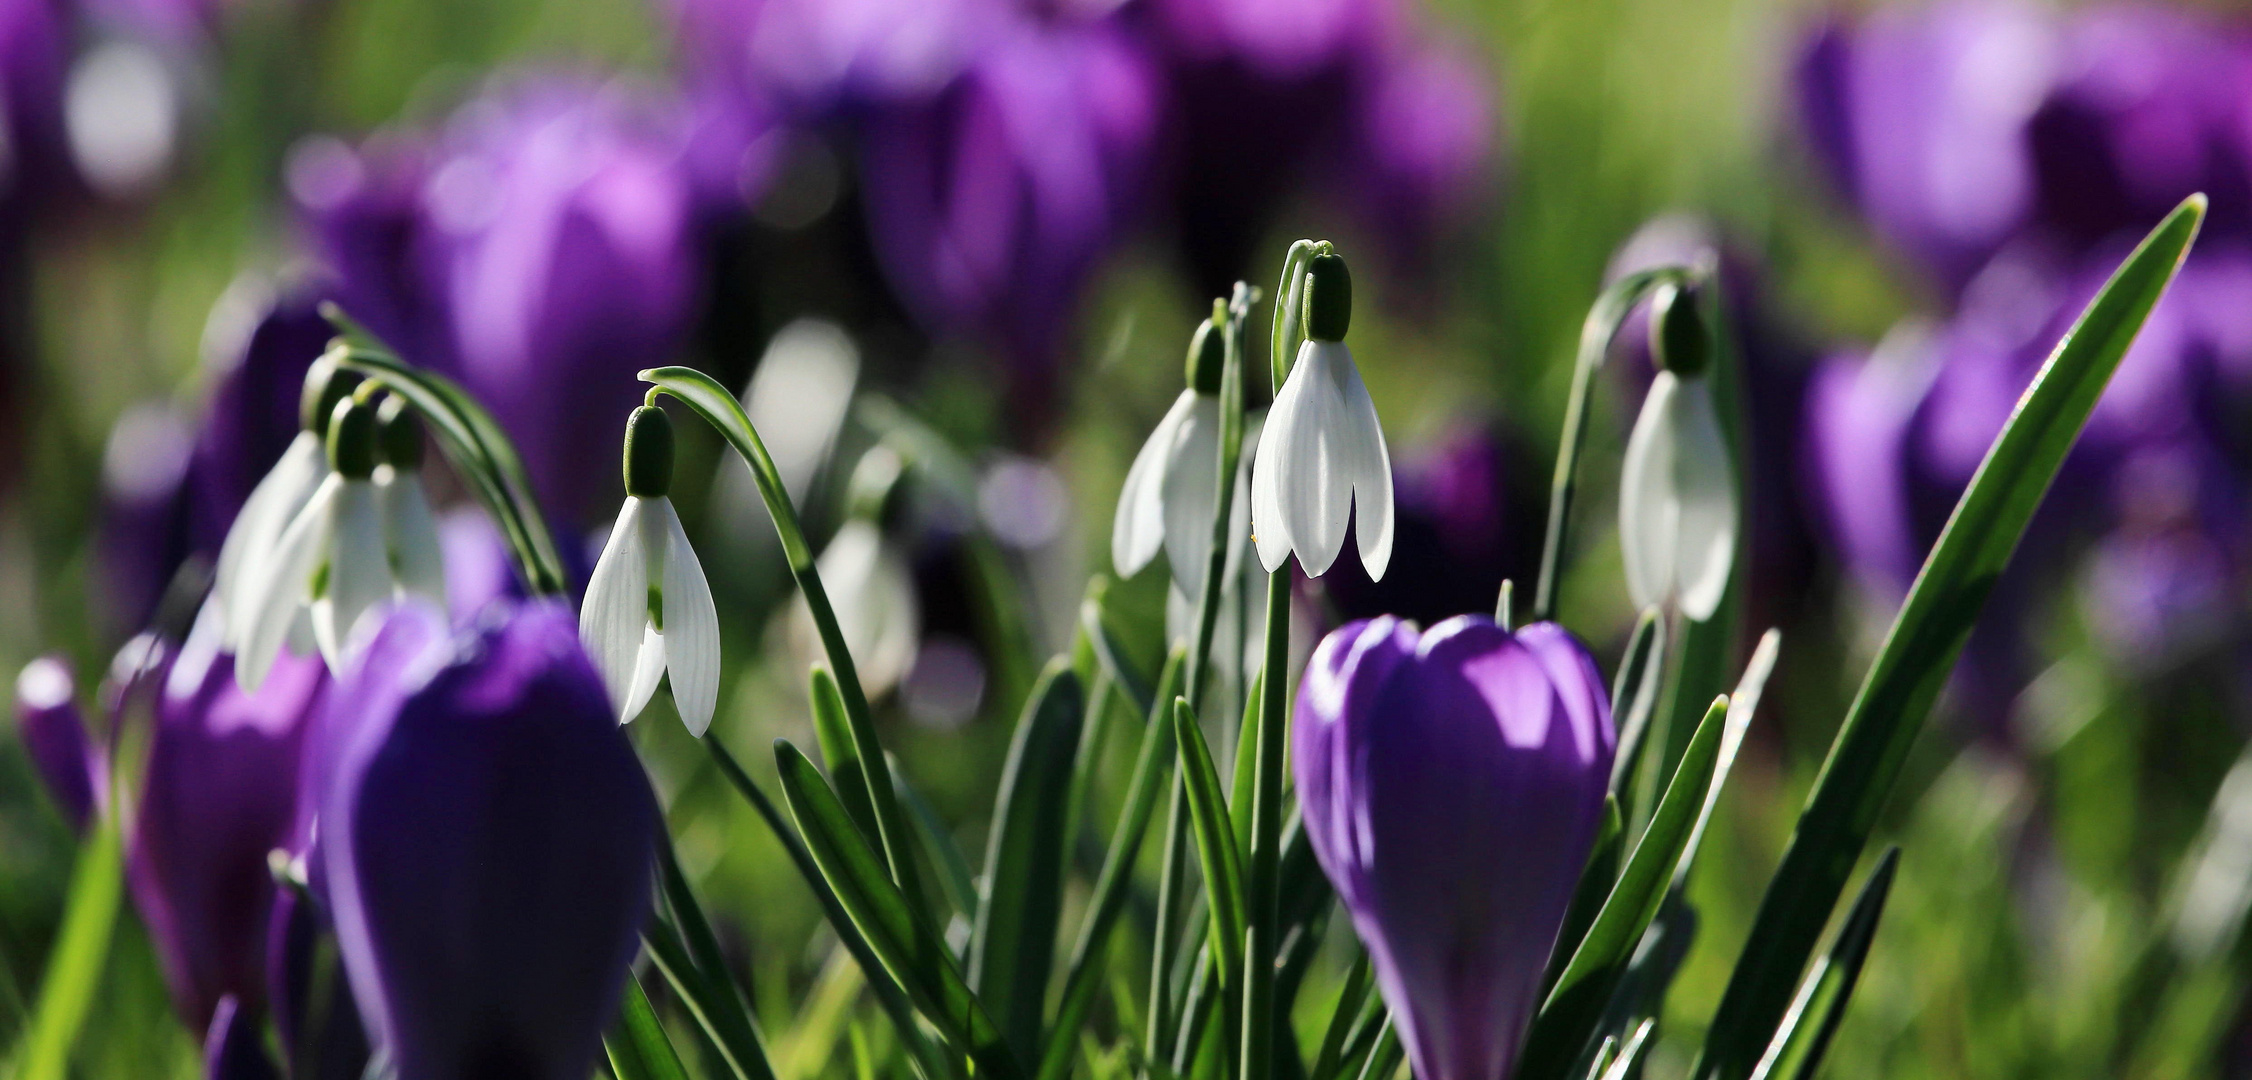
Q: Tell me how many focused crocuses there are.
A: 1